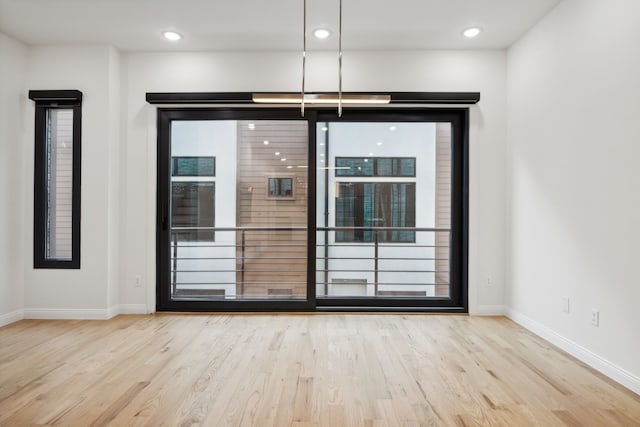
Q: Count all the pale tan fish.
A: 0